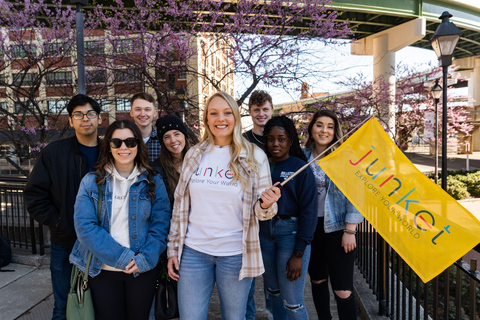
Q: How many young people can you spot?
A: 8